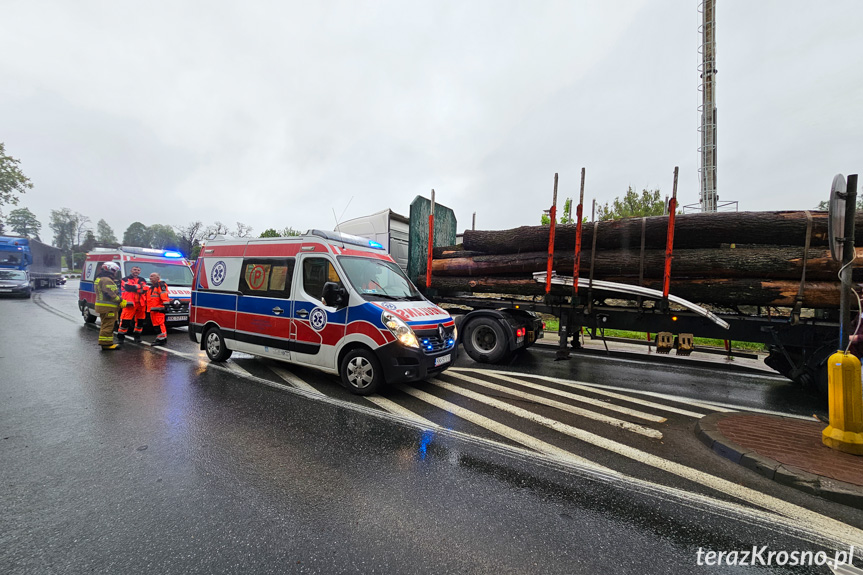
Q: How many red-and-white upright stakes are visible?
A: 4